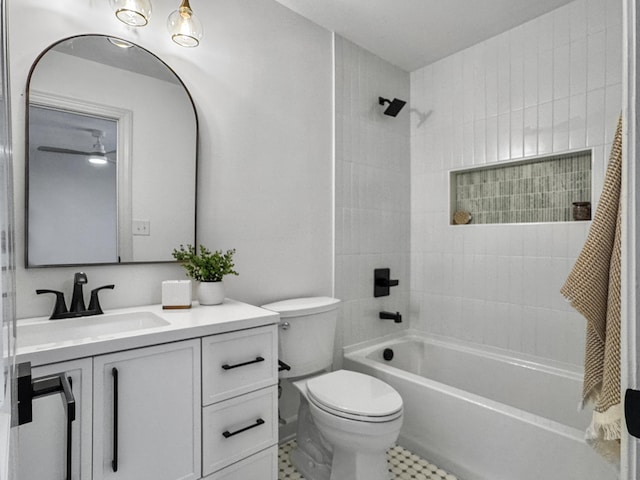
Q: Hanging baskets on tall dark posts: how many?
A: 0